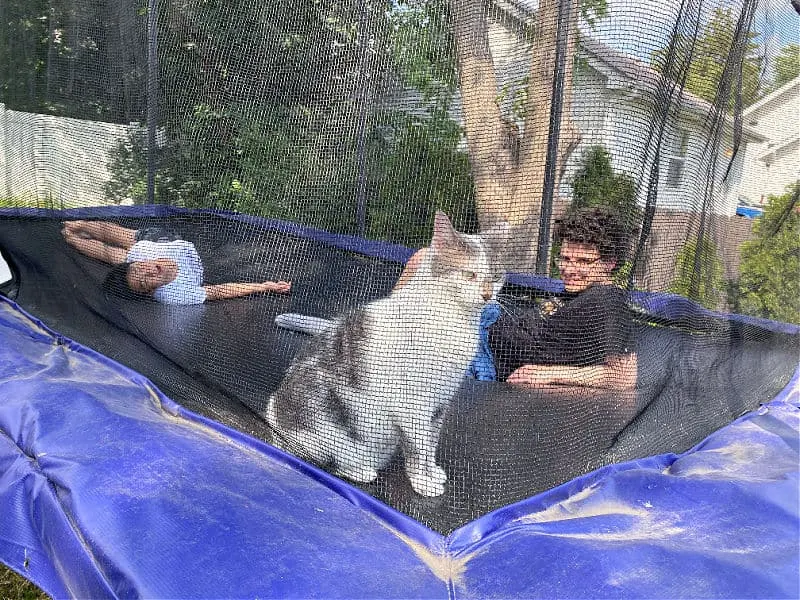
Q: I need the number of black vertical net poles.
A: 3